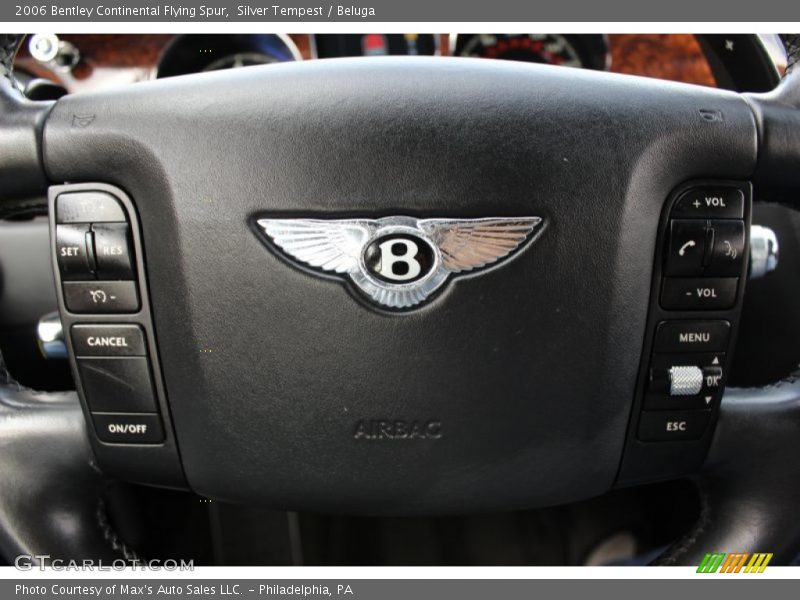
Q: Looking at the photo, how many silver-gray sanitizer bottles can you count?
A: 0